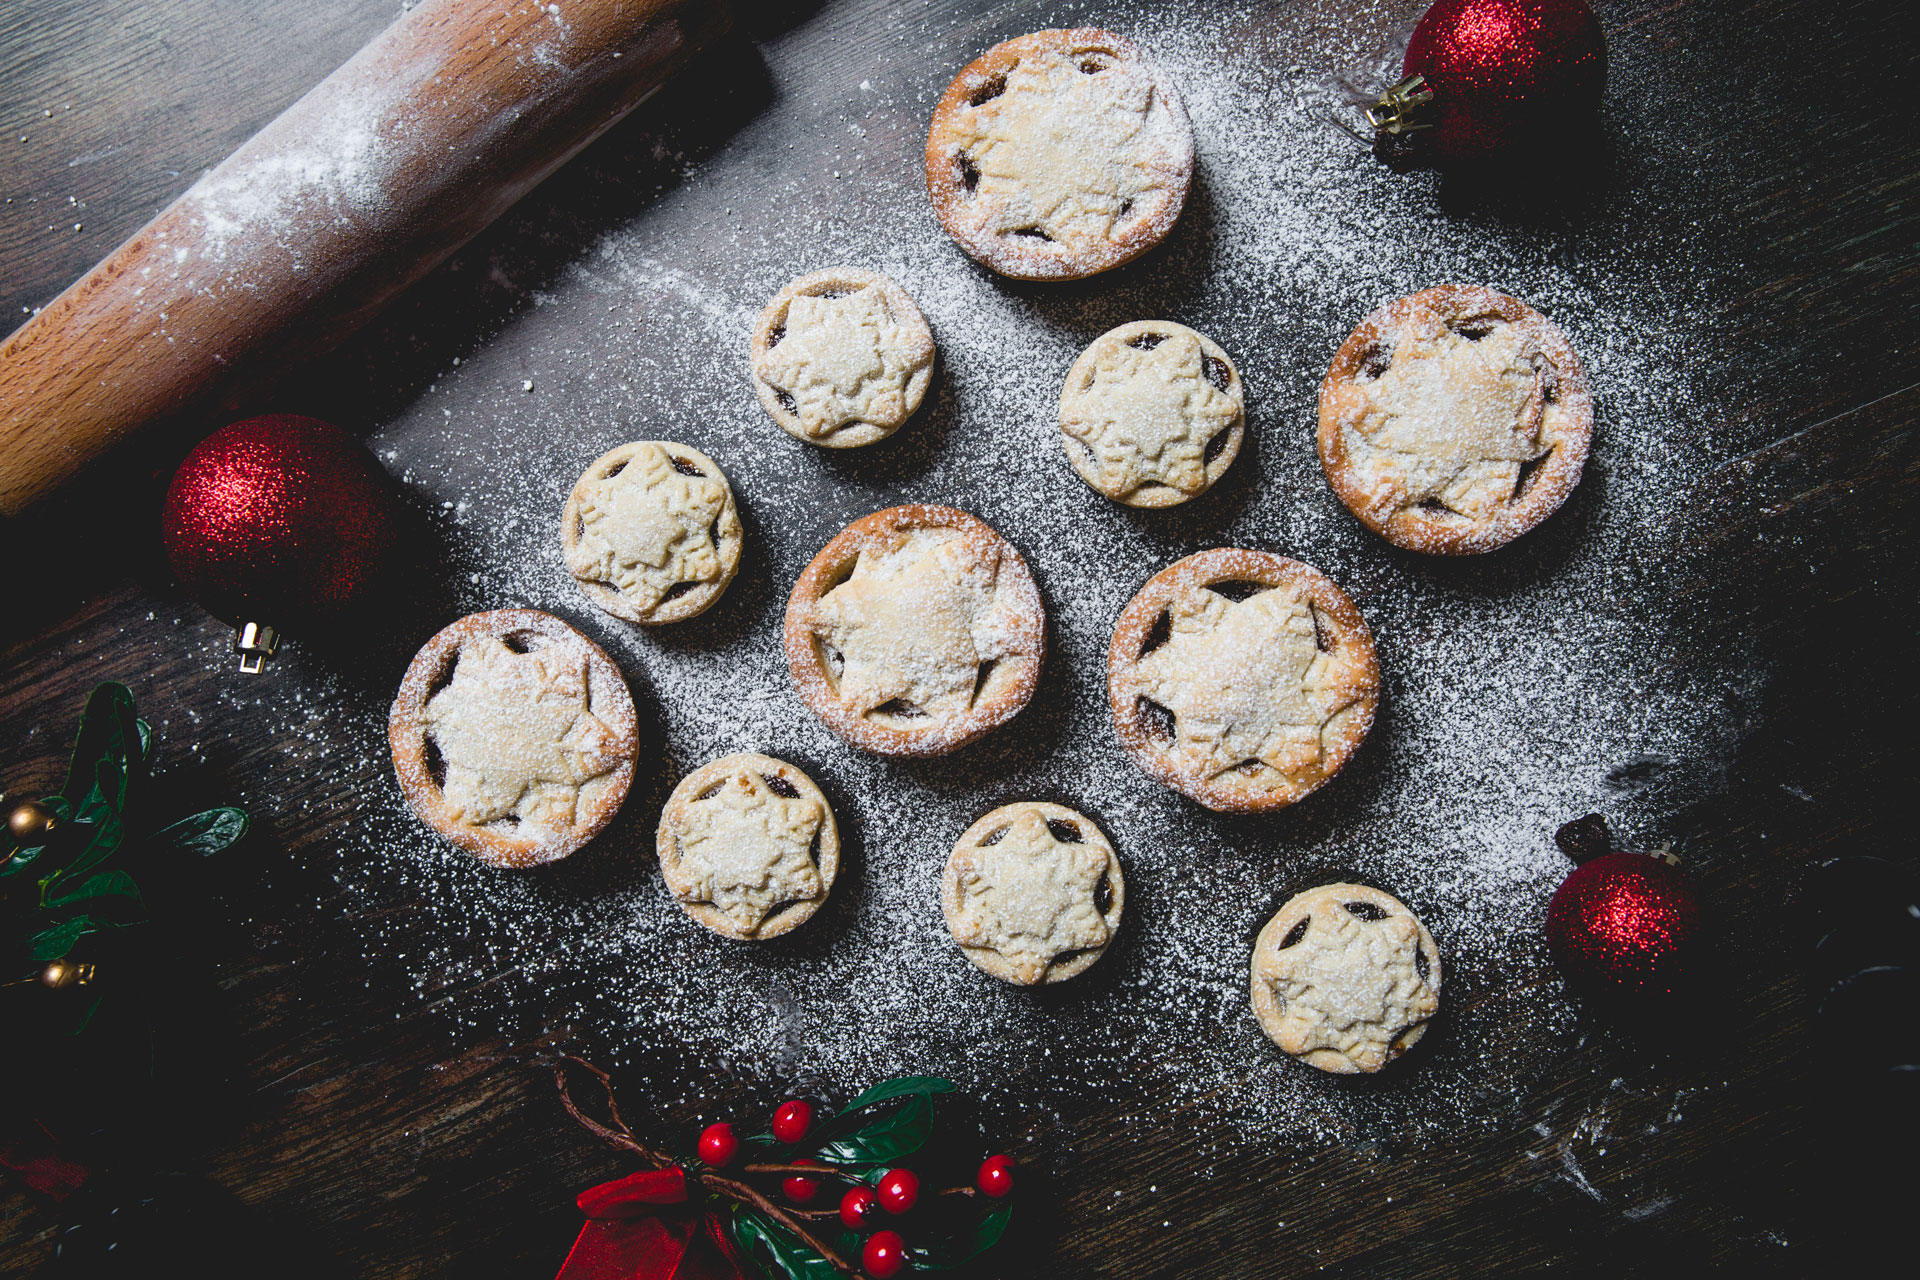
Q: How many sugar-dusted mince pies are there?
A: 11